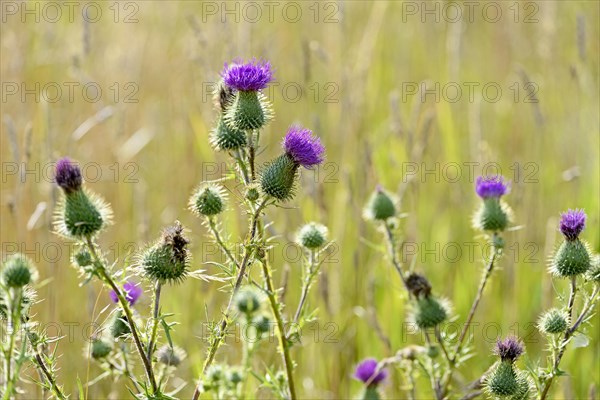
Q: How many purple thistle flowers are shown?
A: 8